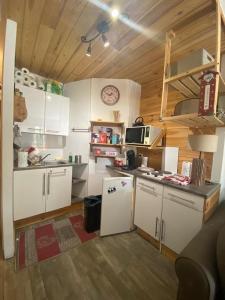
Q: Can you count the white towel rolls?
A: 6